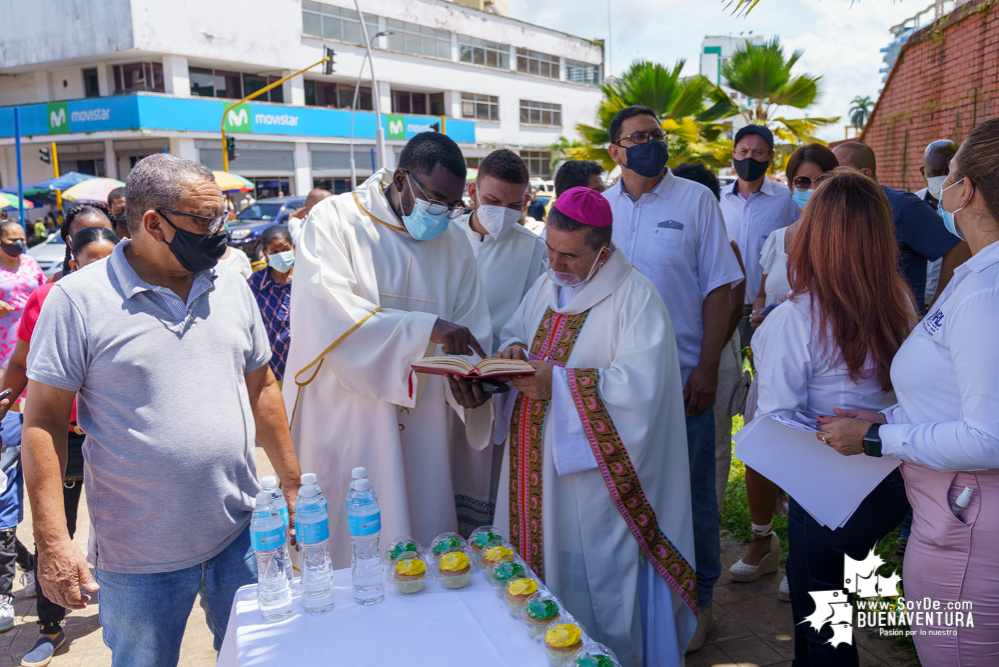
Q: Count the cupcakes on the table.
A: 11